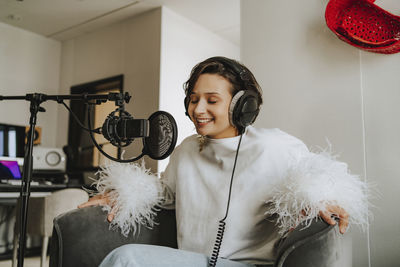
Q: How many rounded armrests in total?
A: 2